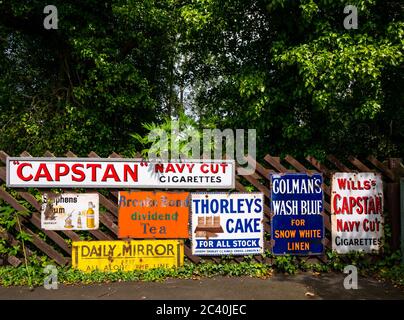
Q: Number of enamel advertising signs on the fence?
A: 7